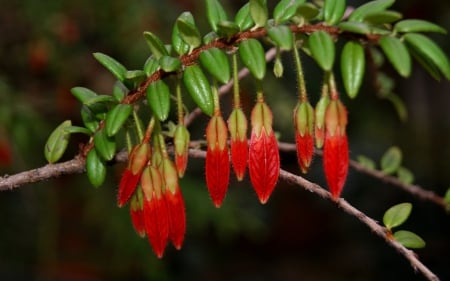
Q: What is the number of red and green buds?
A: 11